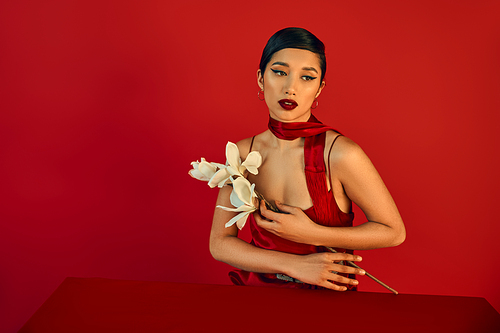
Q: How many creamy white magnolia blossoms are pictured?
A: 3